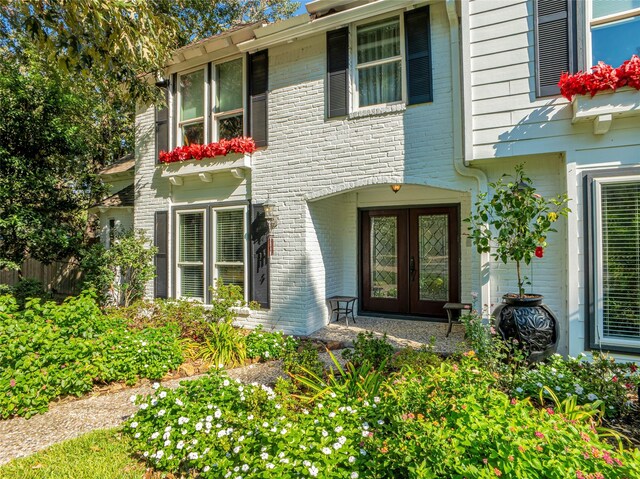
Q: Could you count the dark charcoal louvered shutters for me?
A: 7